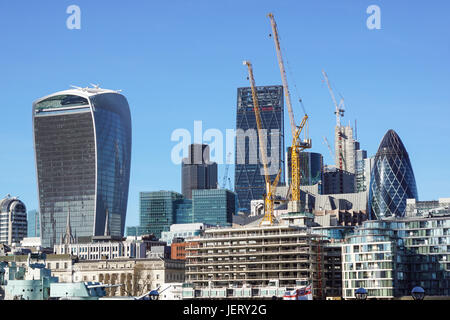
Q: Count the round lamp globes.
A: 3